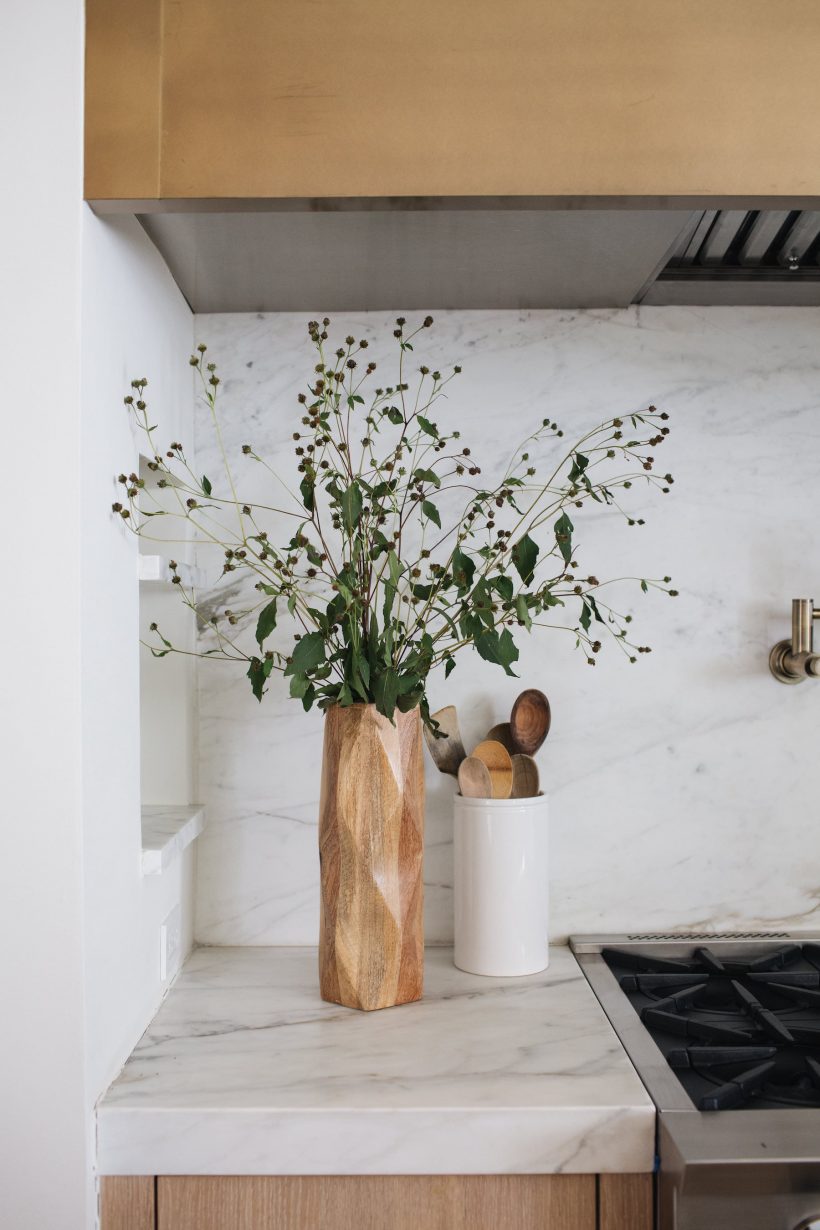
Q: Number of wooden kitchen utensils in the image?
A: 6